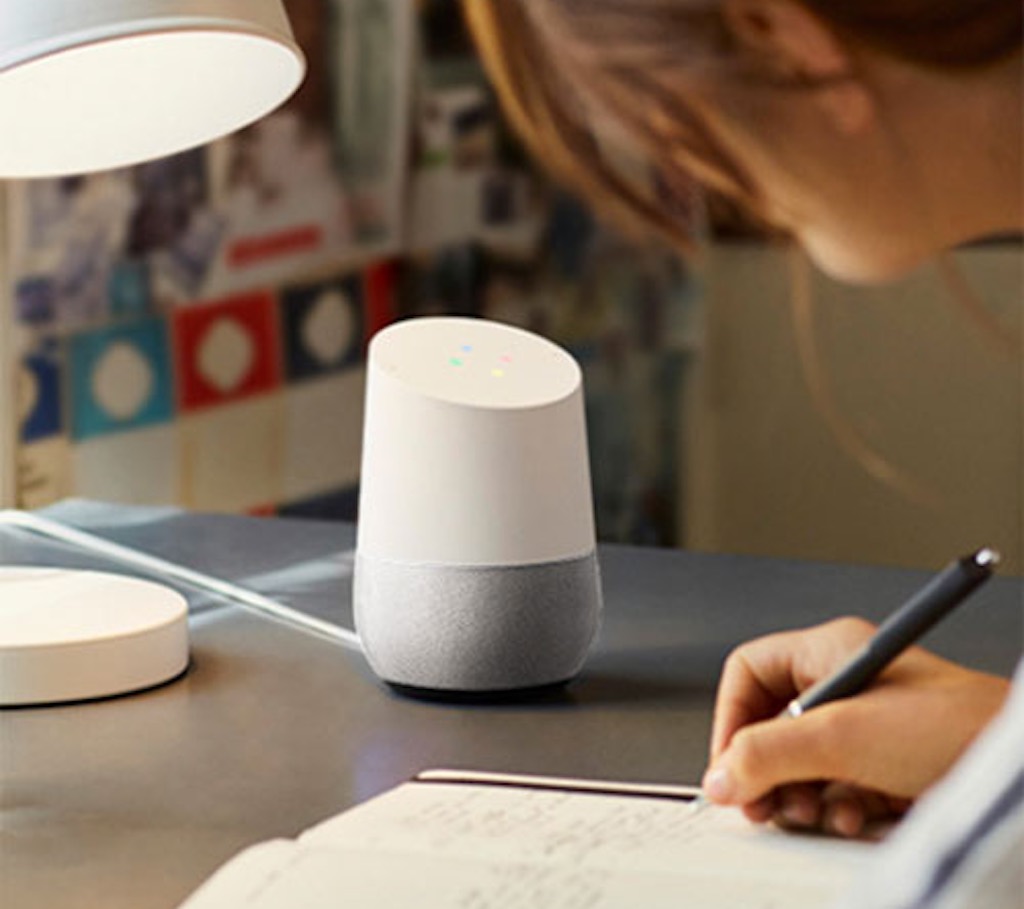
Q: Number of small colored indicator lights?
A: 4